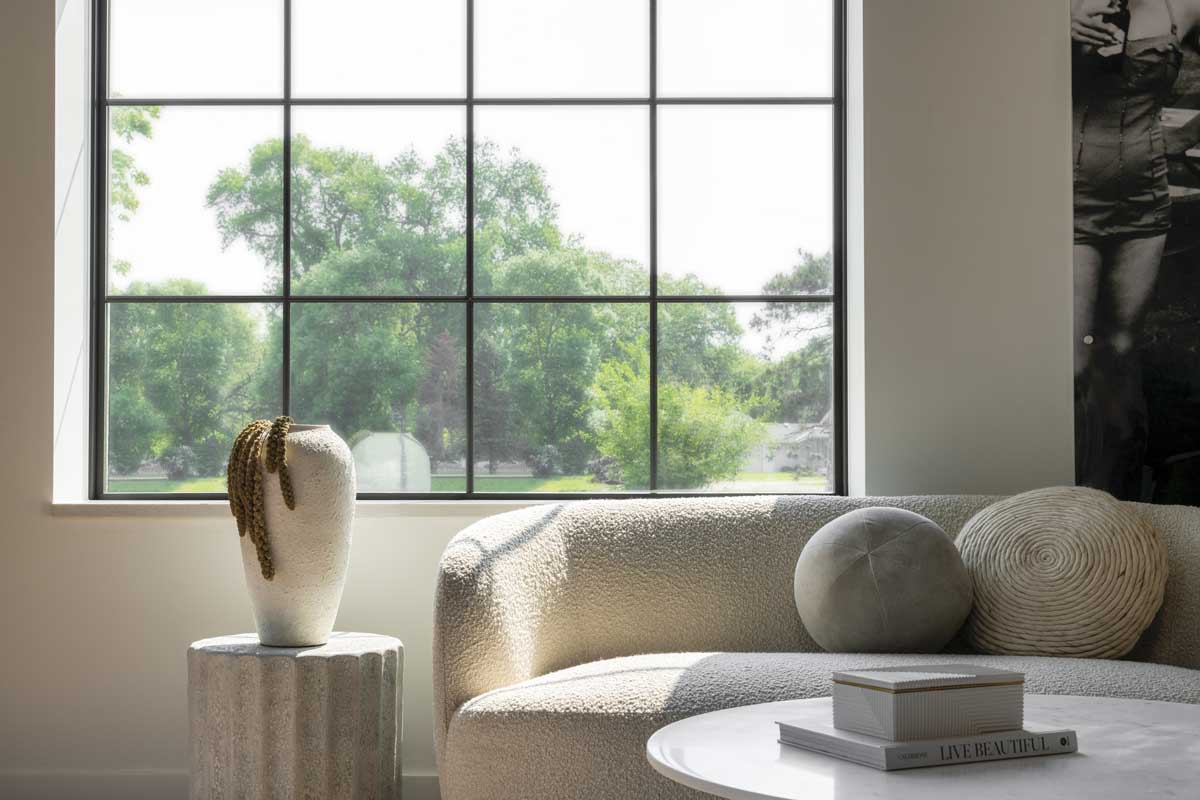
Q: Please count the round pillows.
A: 2